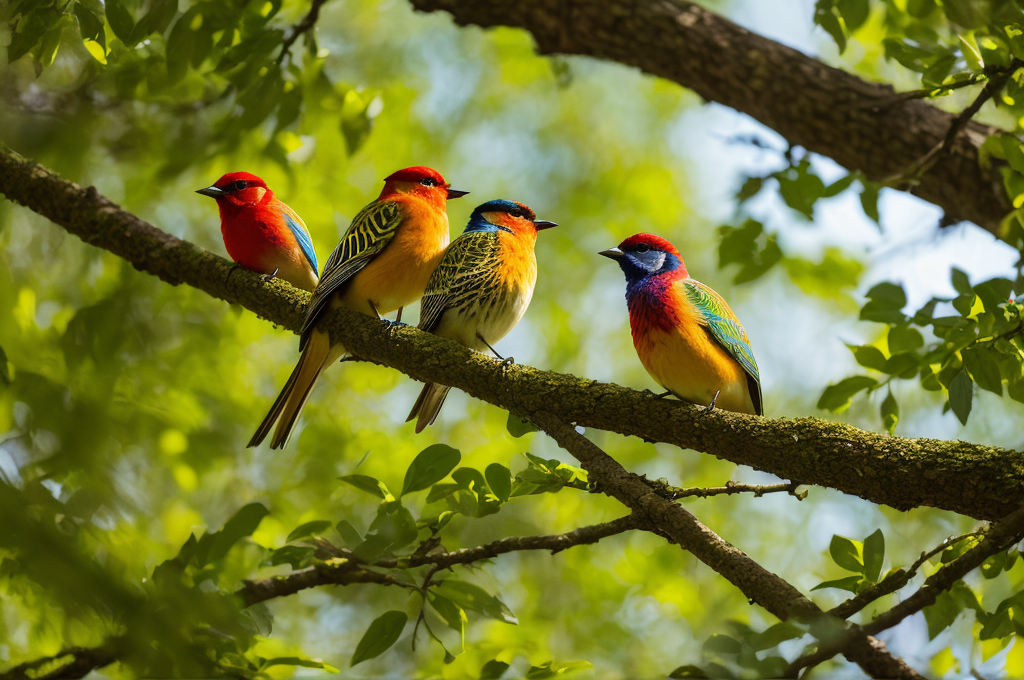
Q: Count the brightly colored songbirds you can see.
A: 4